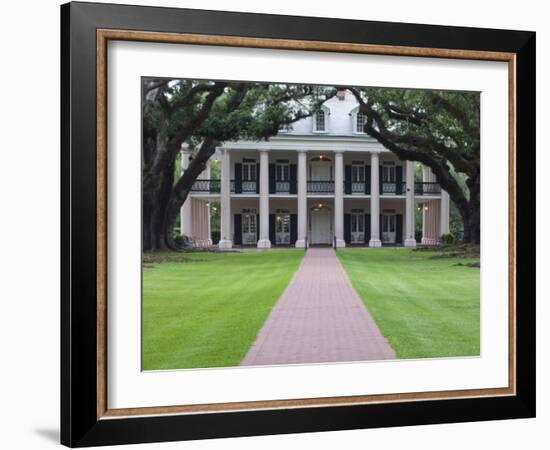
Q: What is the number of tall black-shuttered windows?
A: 8